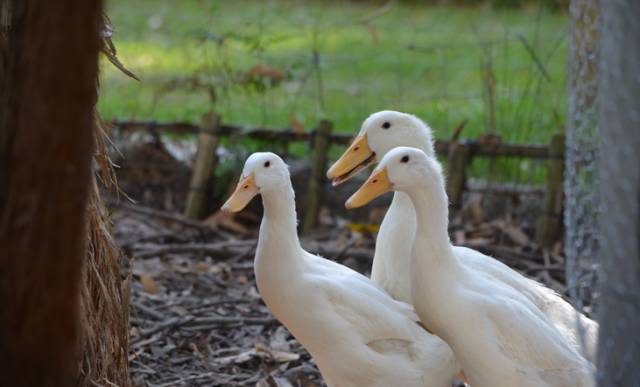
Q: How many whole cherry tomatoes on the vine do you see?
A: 0